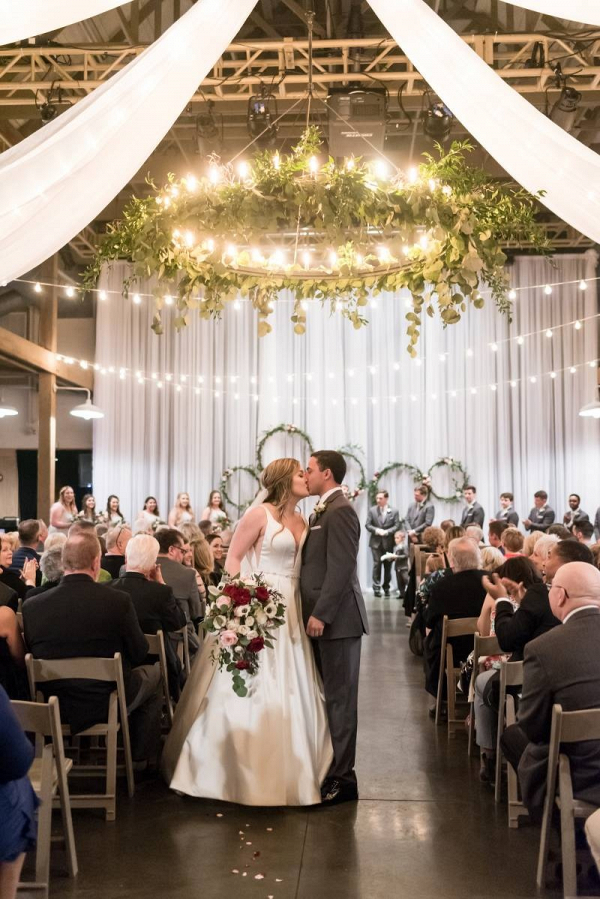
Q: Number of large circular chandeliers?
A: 1